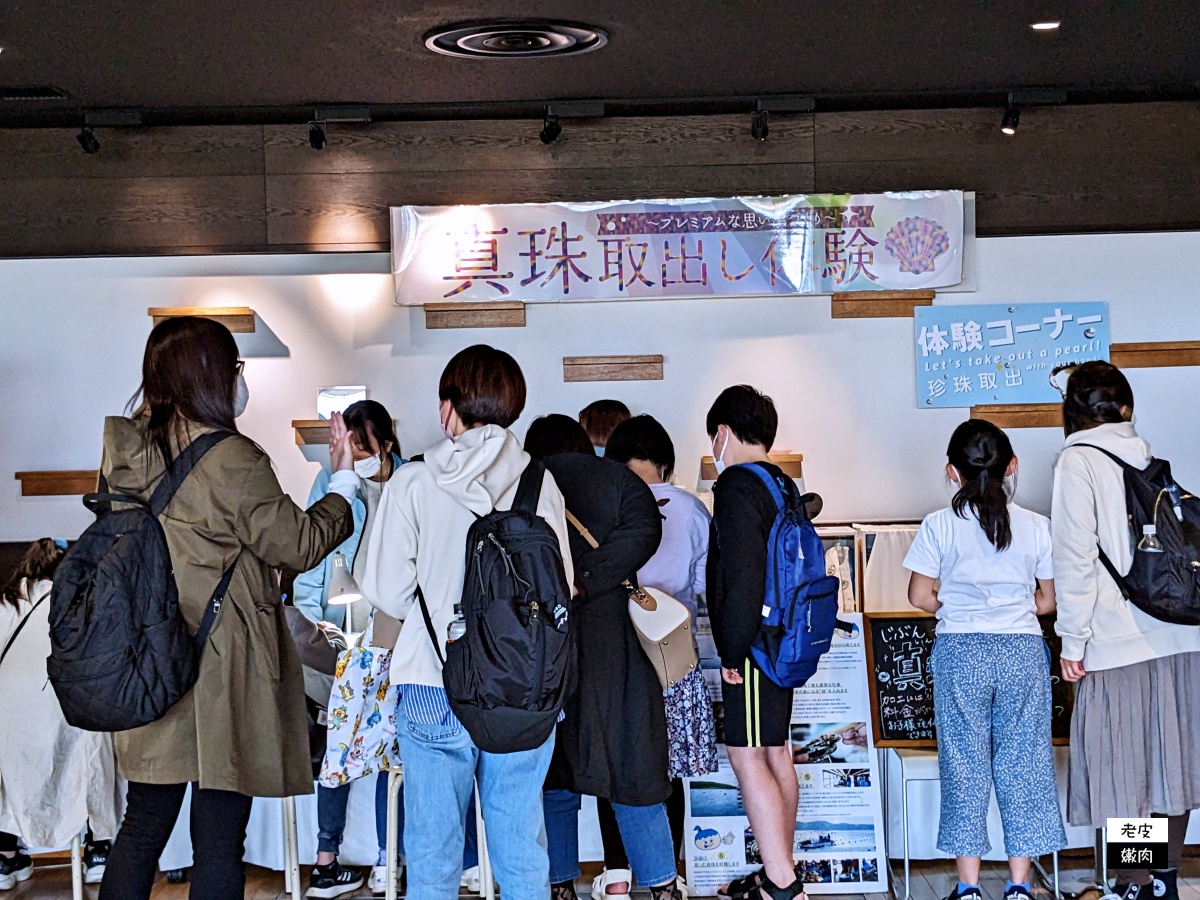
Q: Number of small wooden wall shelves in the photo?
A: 9